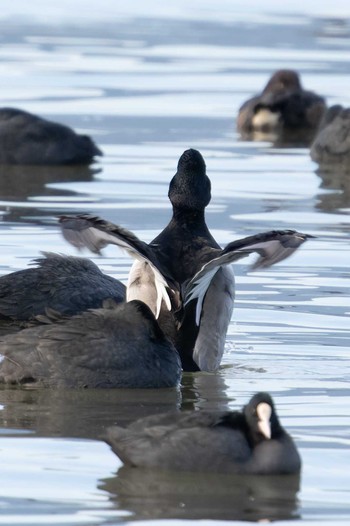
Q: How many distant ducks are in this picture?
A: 3